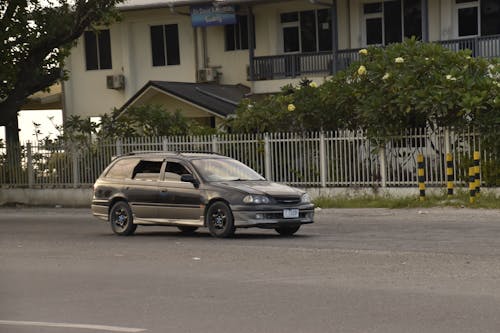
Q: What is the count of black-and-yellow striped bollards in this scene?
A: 4